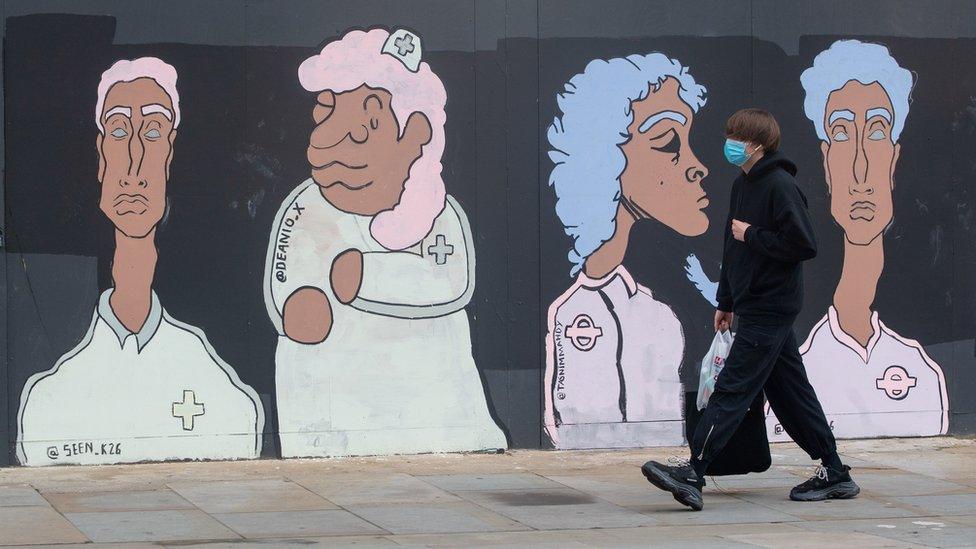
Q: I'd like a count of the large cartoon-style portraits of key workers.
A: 4